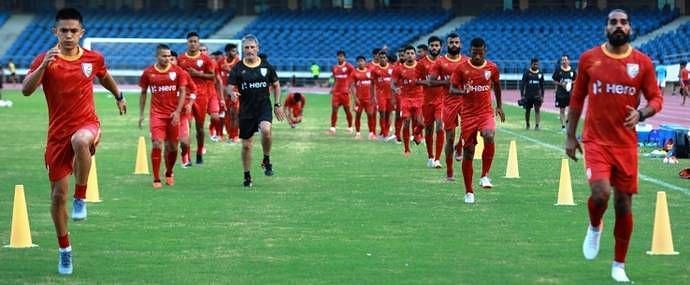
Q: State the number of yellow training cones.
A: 7